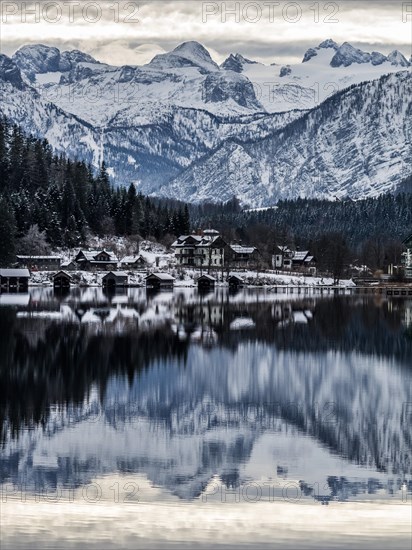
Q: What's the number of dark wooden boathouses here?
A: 6